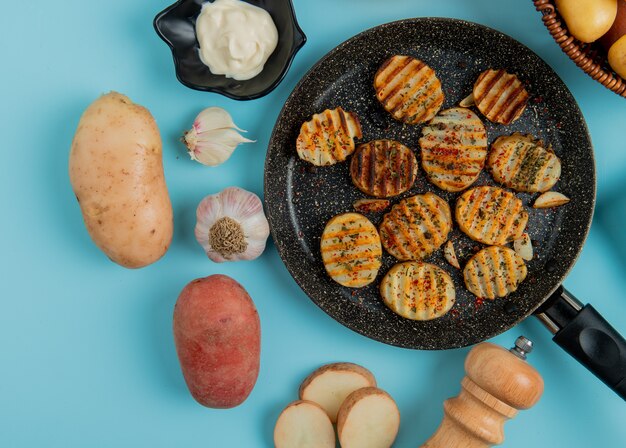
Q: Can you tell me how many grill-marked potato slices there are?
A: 11